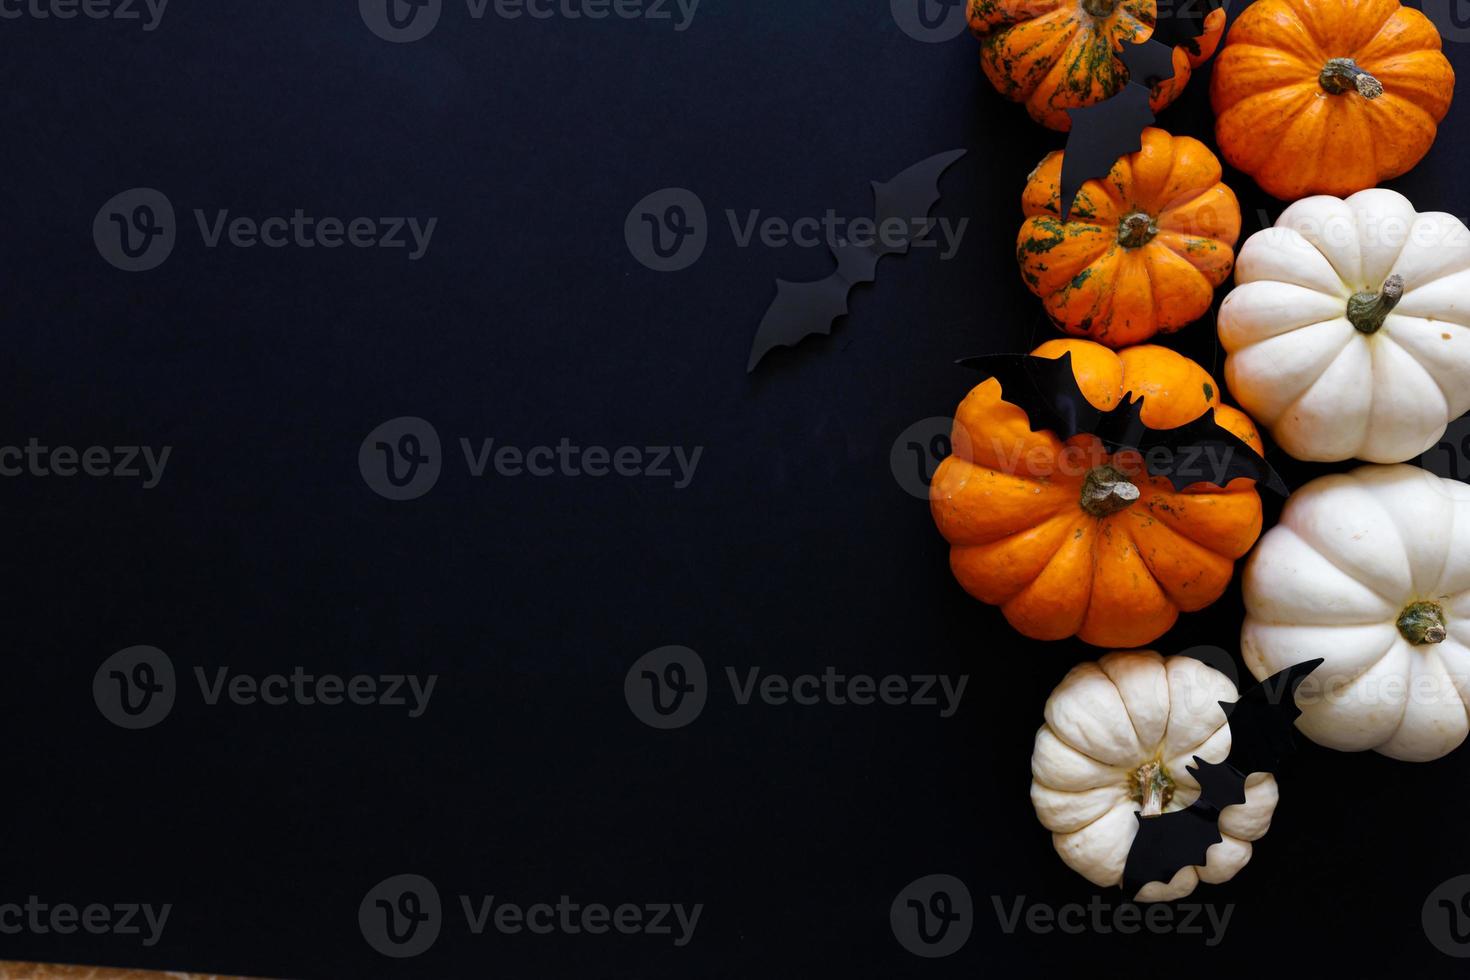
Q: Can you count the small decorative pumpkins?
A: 7